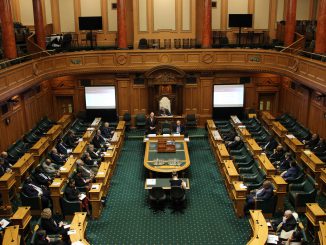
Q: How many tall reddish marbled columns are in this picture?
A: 6